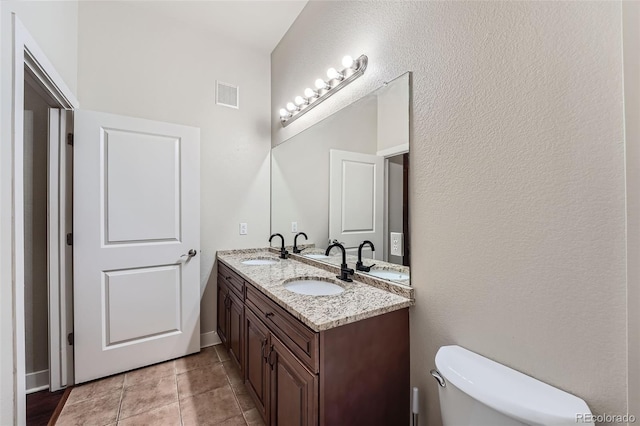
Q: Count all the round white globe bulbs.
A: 7